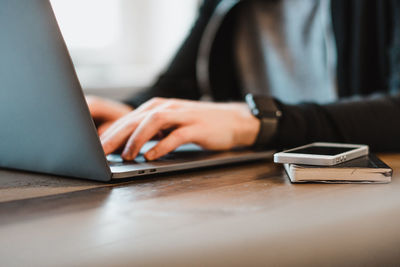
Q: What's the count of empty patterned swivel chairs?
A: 0